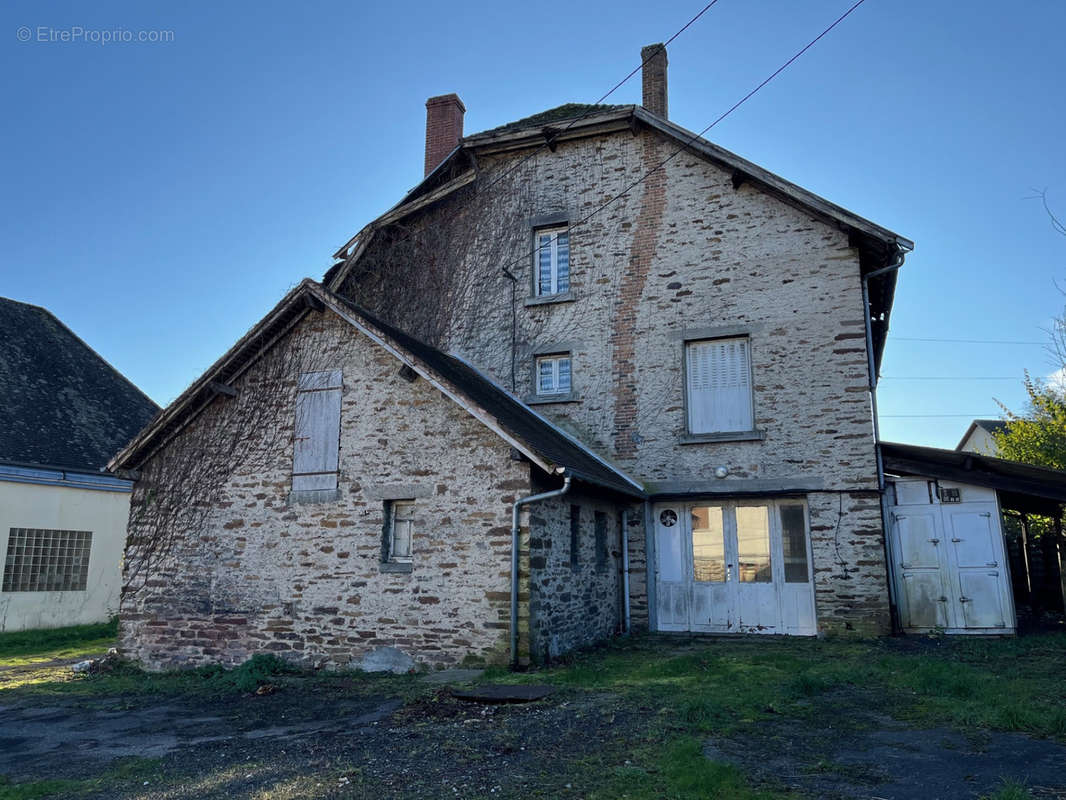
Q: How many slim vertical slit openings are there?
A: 2